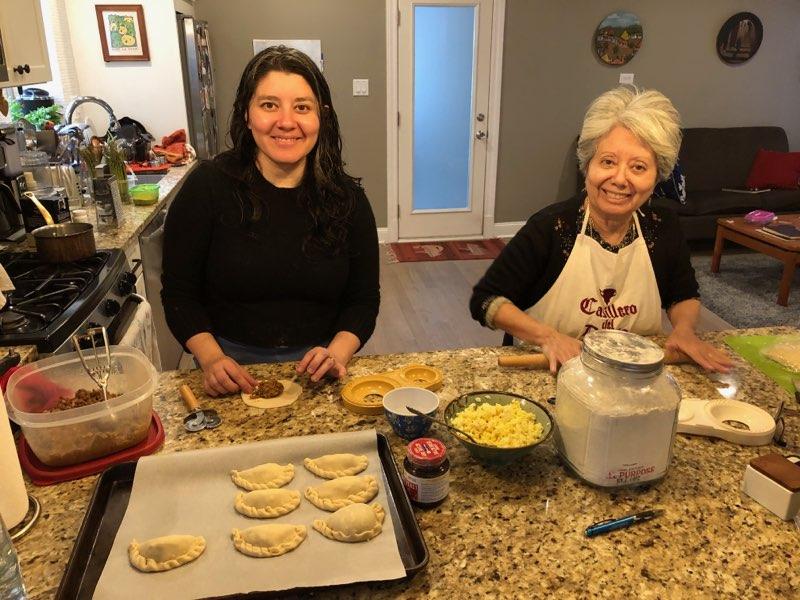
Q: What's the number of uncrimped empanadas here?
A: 1